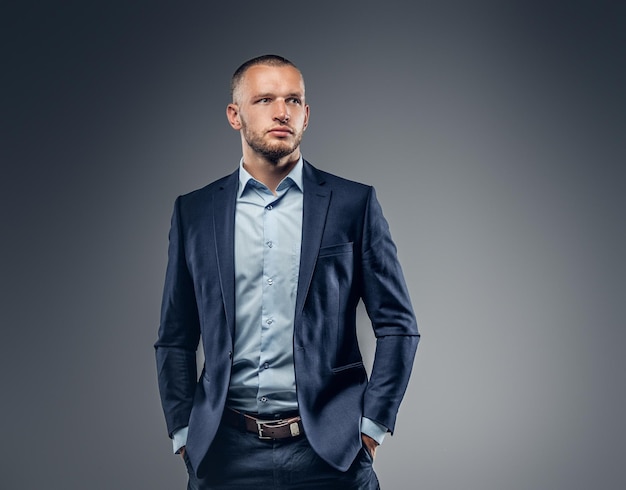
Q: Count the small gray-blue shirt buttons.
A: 6